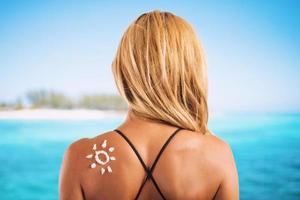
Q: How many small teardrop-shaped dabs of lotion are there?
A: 8